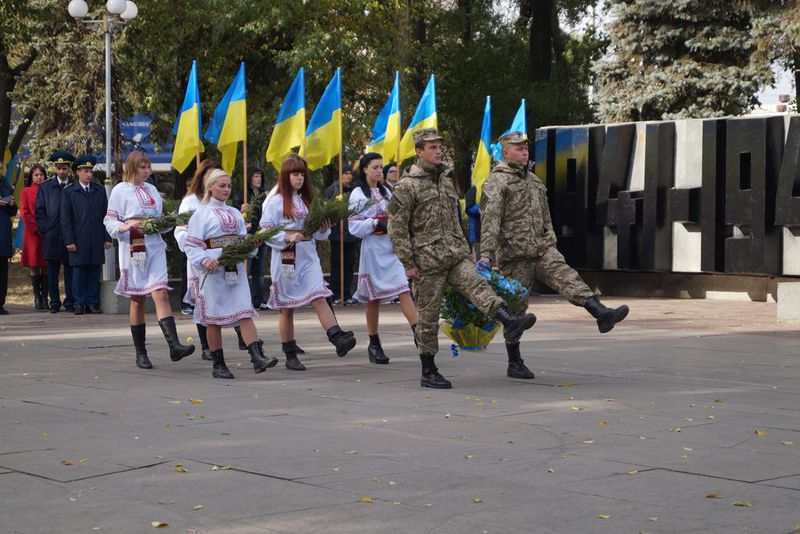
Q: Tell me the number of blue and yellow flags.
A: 8